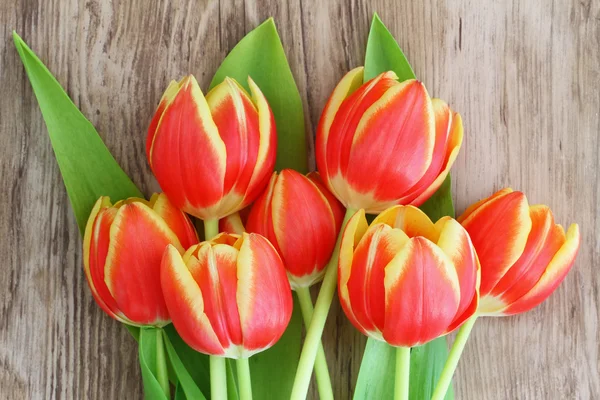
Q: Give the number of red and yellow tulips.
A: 7